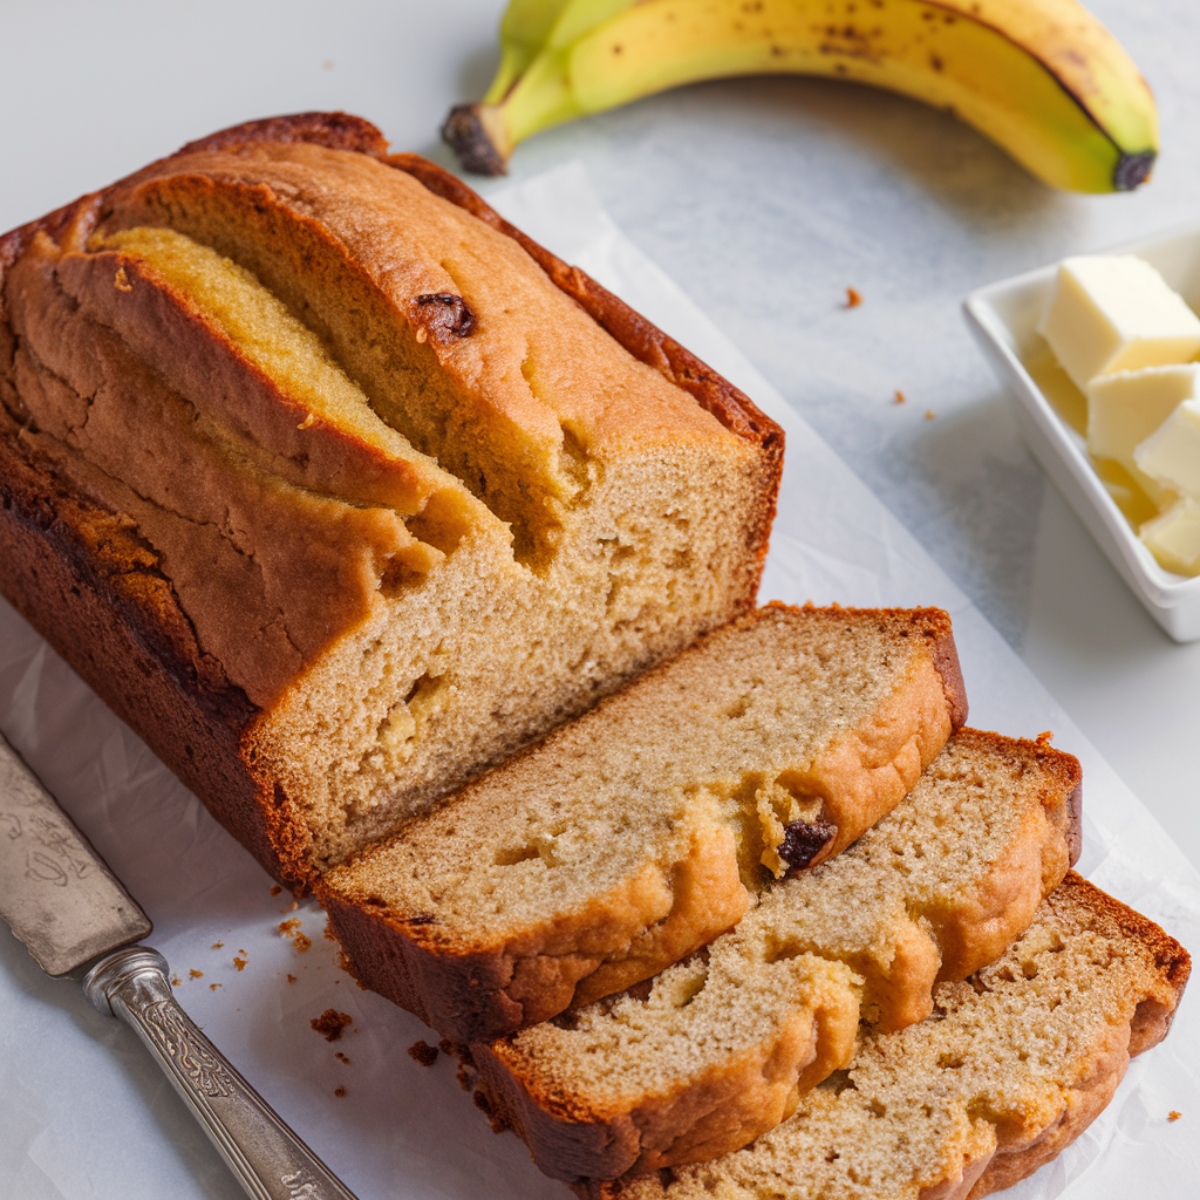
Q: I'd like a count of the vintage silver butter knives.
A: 1